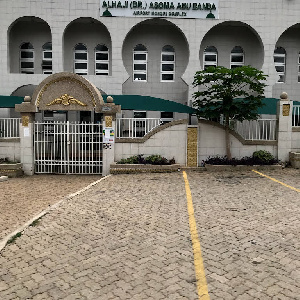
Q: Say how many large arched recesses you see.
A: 5